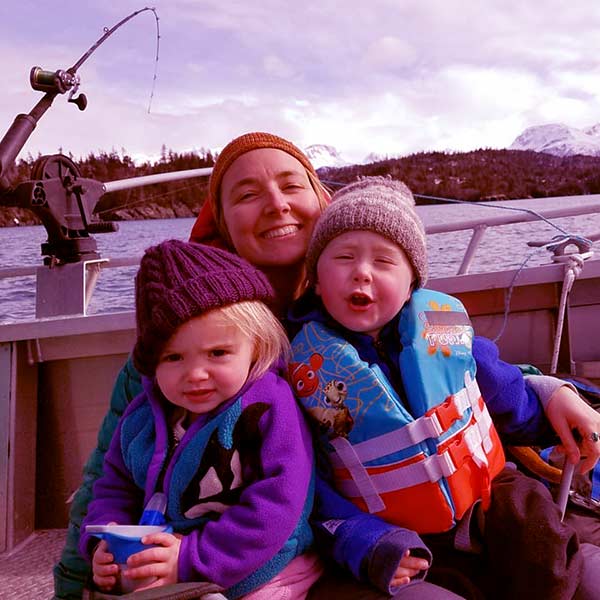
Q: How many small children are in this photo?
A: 2